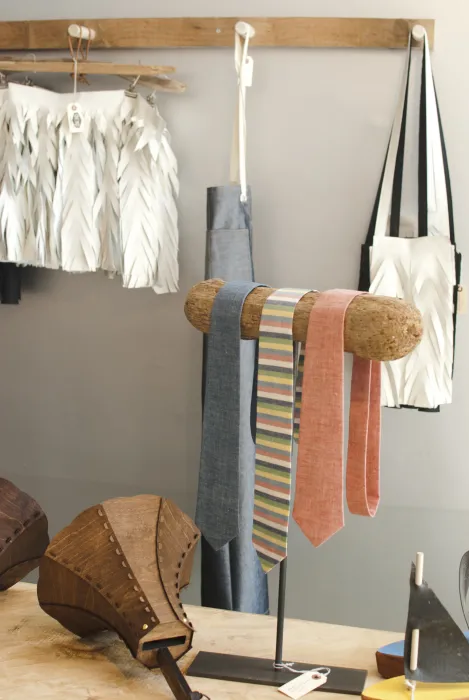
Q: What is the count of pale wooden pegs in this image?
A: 3